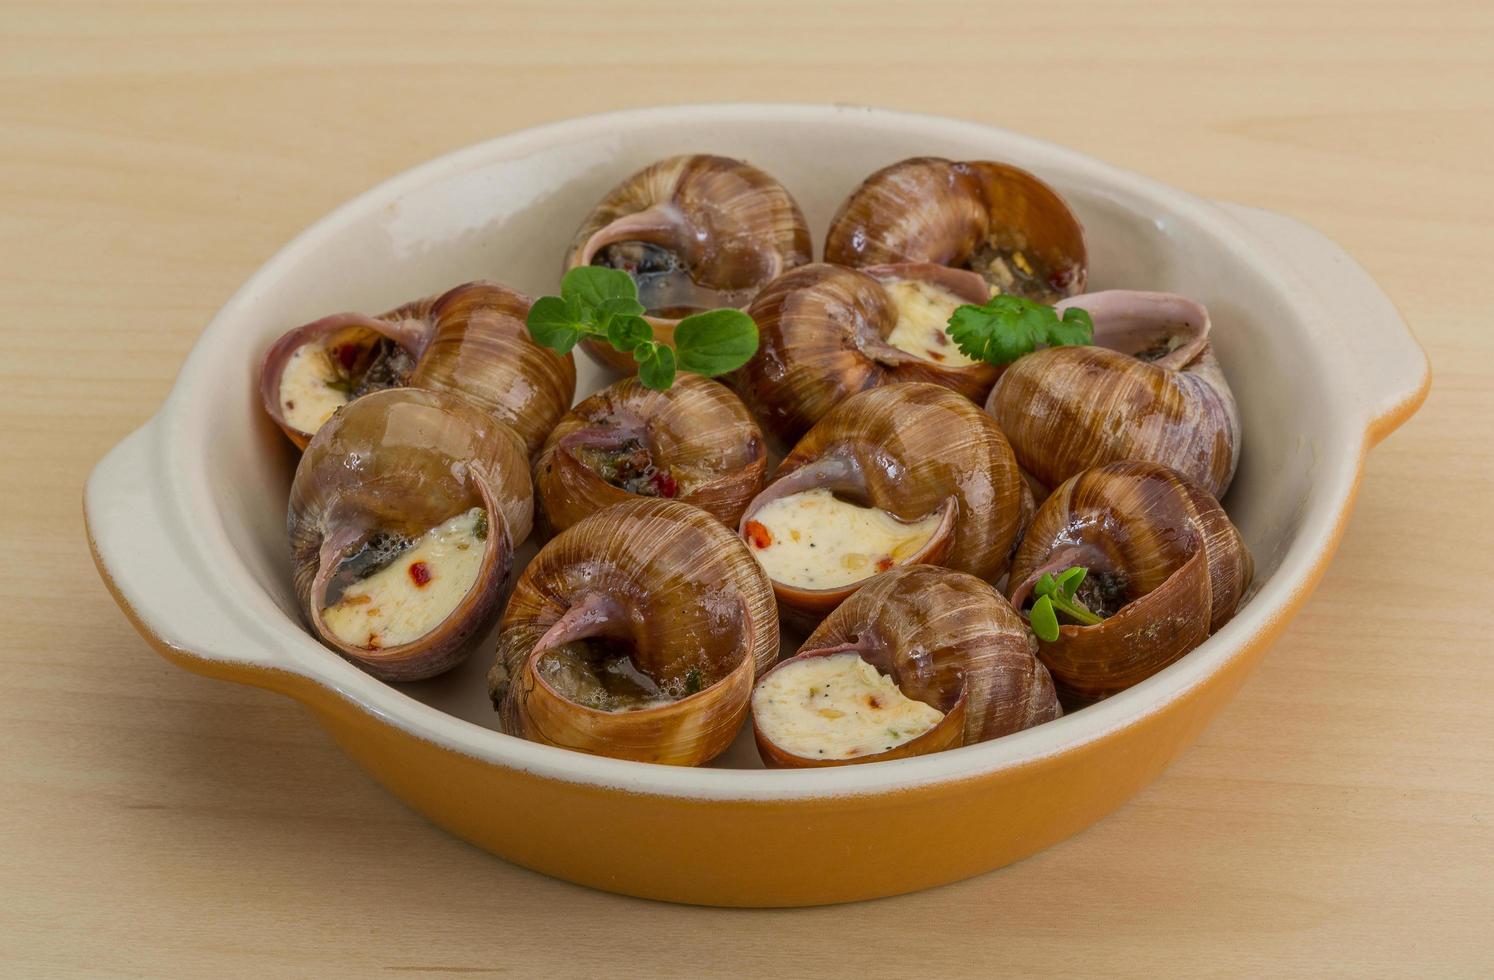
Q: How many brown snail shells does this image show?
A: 11